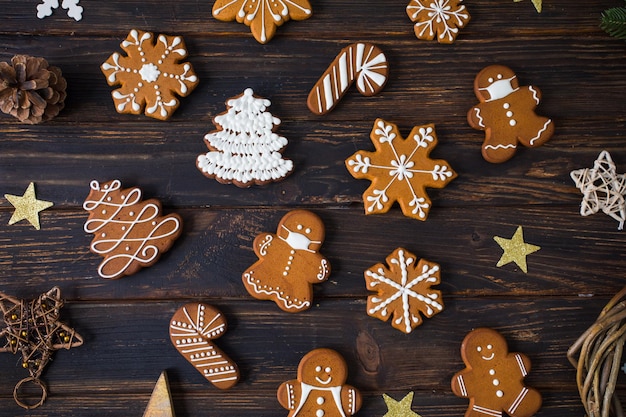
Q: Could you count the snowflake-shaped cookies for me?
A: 5